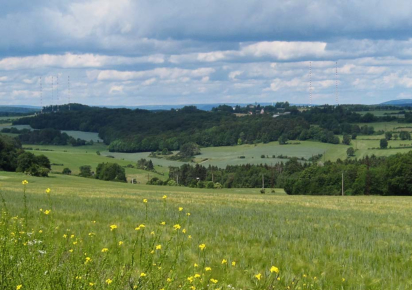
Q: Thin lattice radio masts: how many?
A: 6